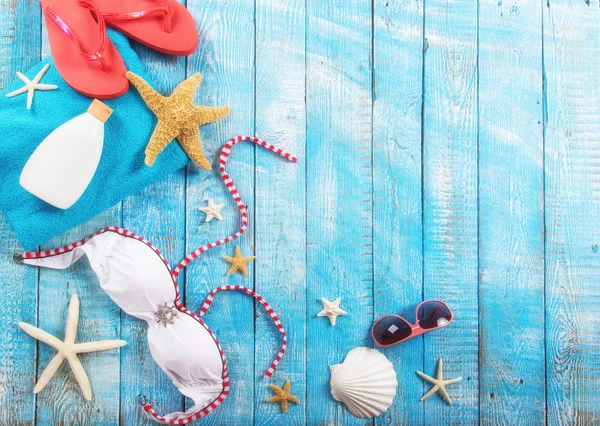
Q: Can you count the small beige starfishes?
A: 2